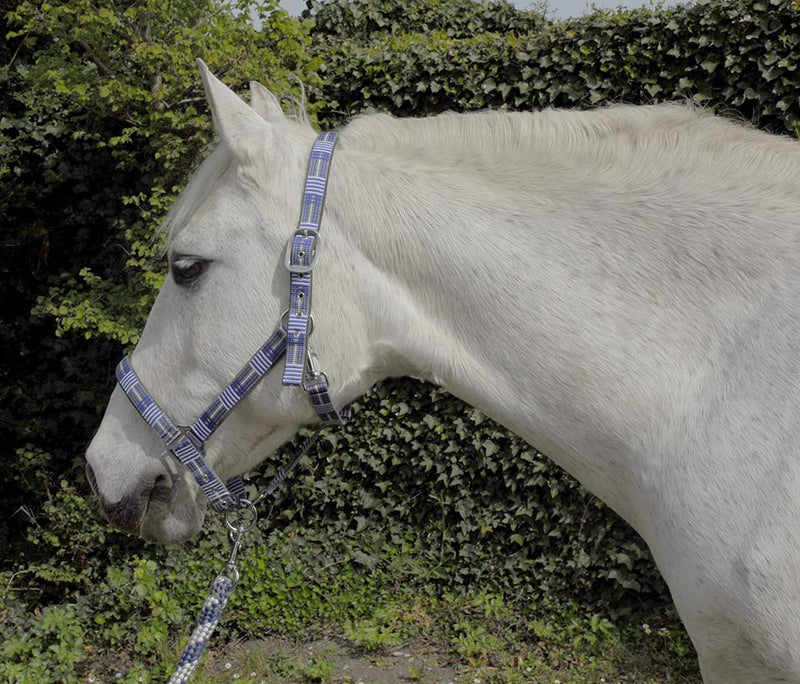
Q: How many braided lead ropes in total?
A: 1